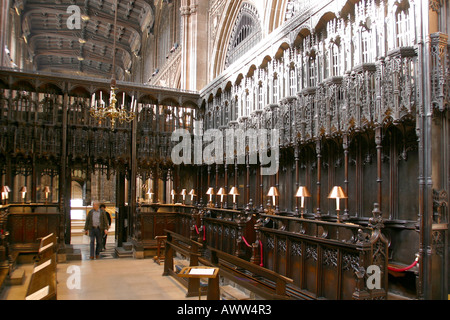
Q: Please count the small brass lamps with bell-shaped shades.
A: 14